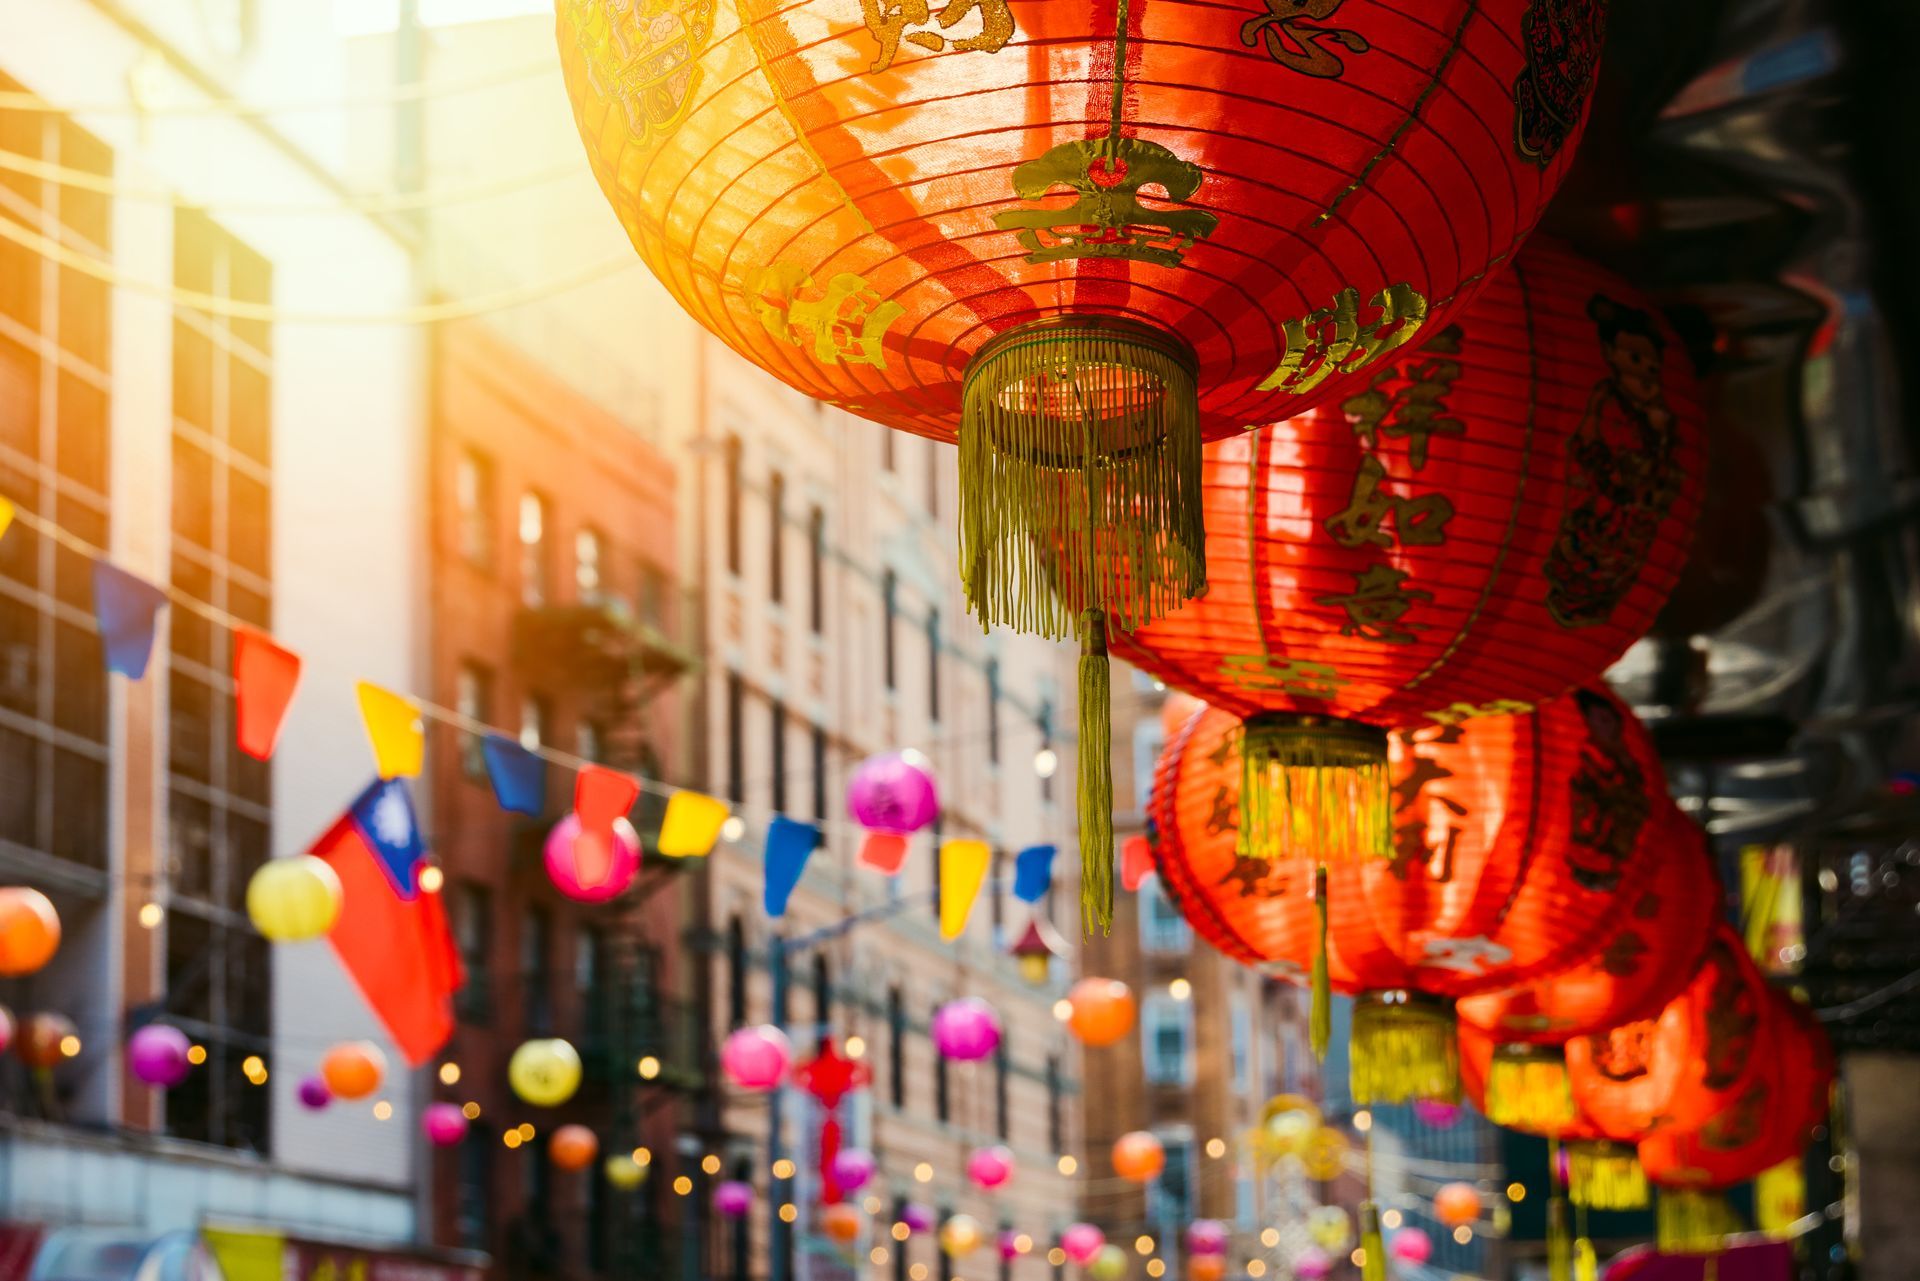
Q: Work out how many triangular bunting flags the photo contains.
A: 12